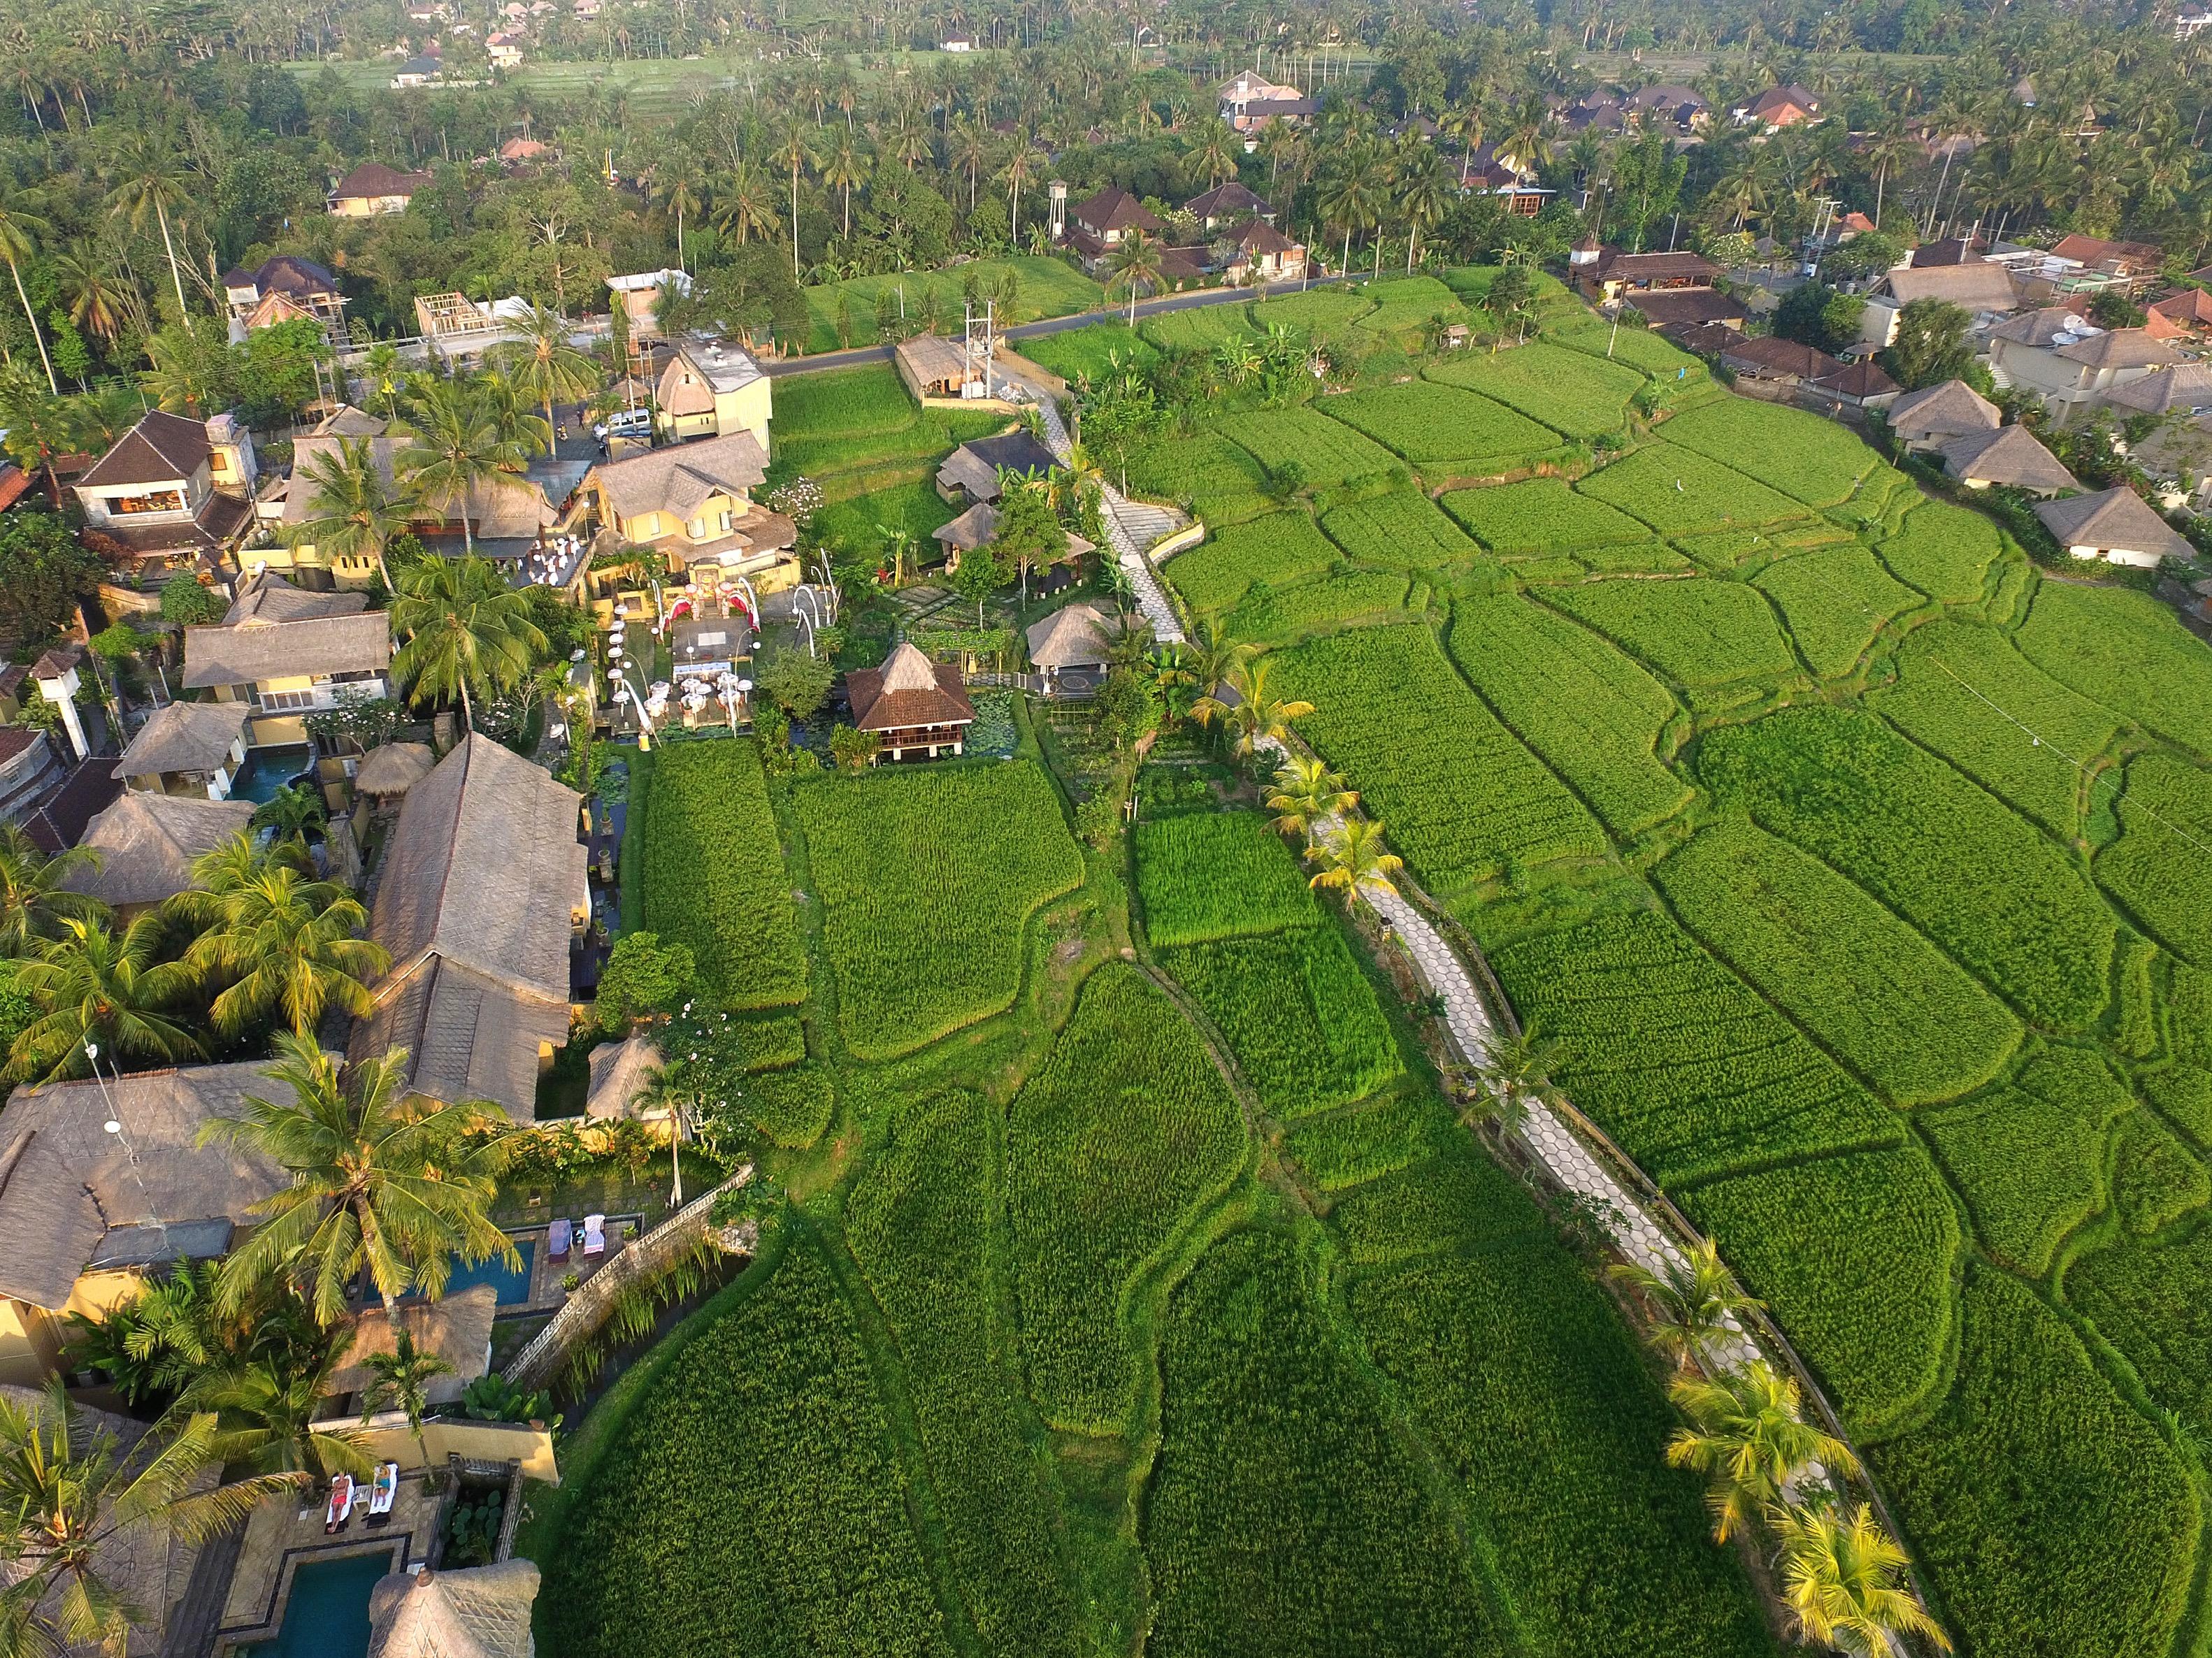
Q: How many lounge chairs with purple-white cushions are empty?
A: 2